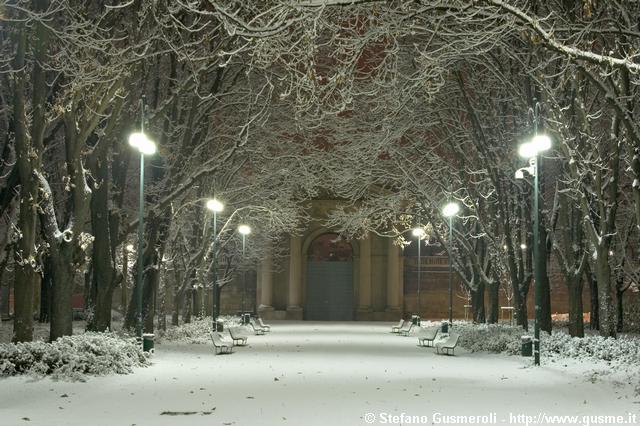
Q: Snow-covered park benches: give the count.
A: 8